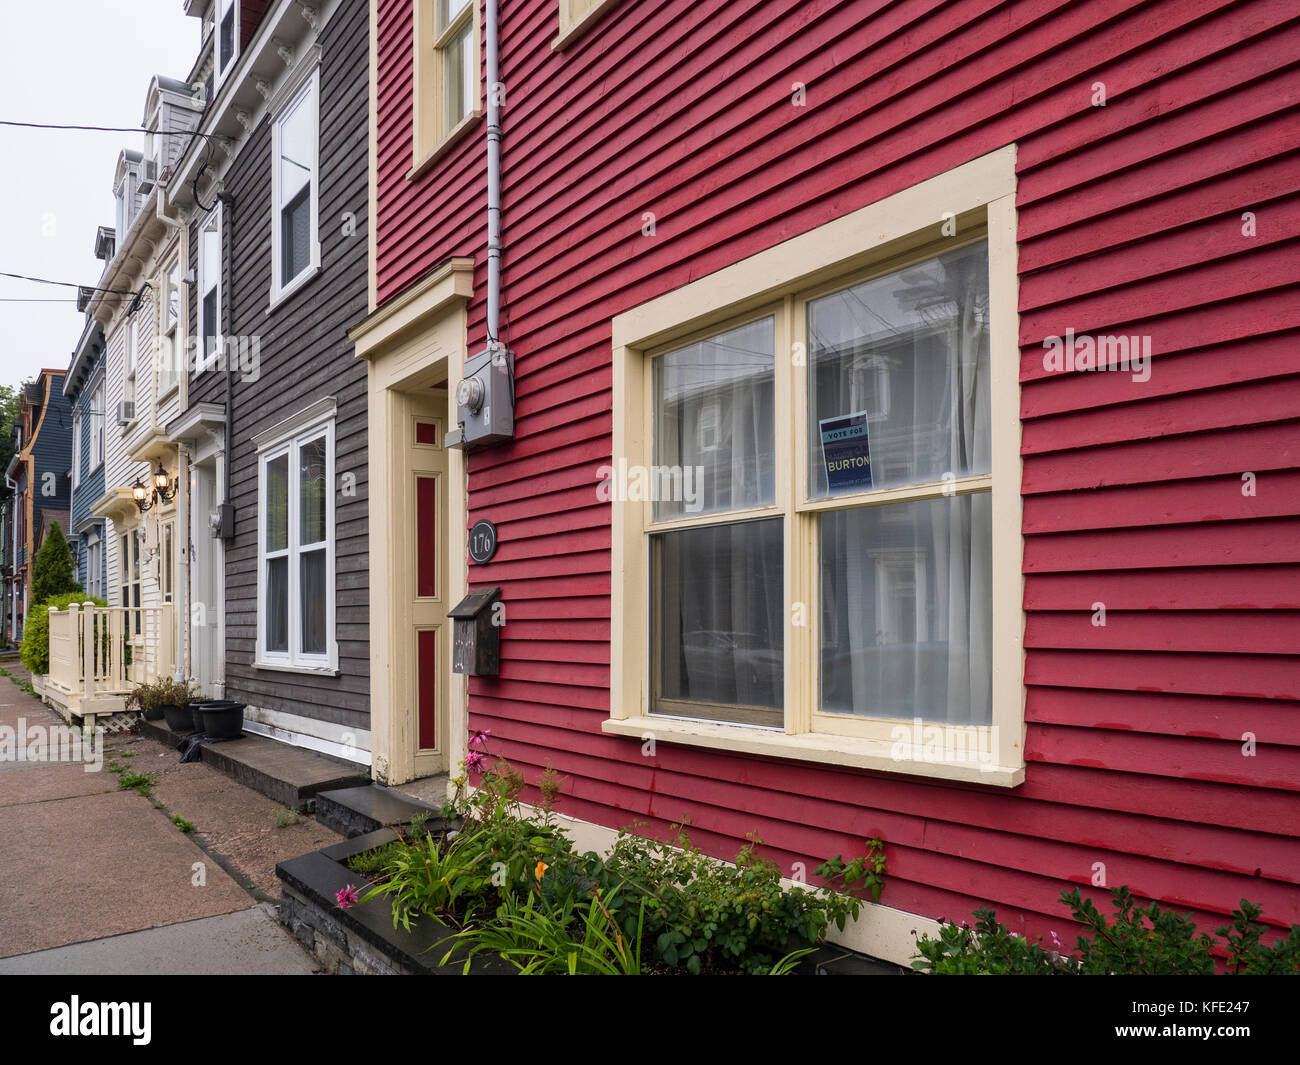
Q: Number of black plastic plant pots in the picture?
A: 4